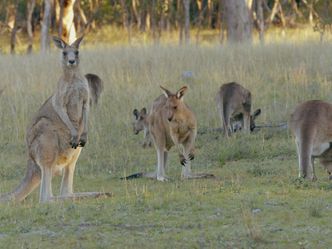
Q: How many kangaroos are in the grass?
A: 6